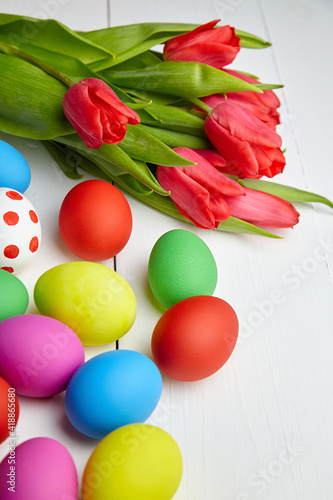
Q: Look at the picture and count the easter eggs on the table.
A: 12